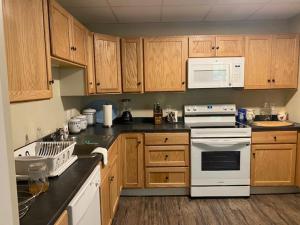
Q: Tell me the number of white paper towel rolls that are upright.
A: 1